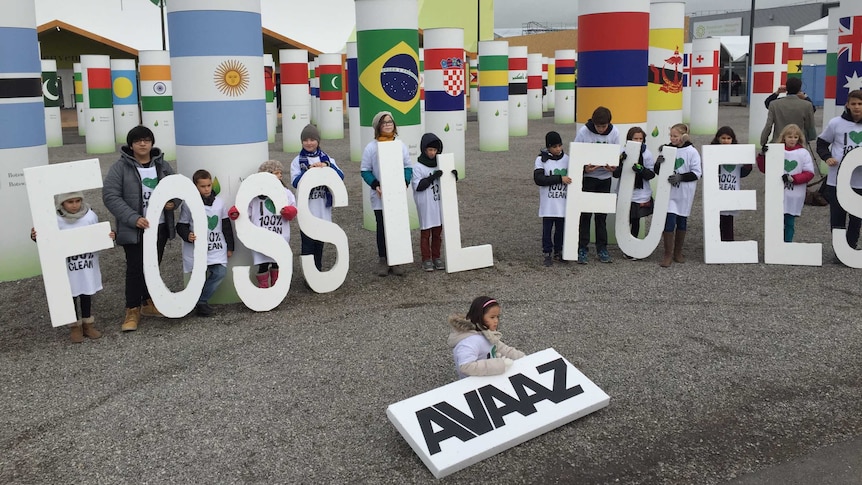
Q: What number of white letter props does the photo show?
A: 11